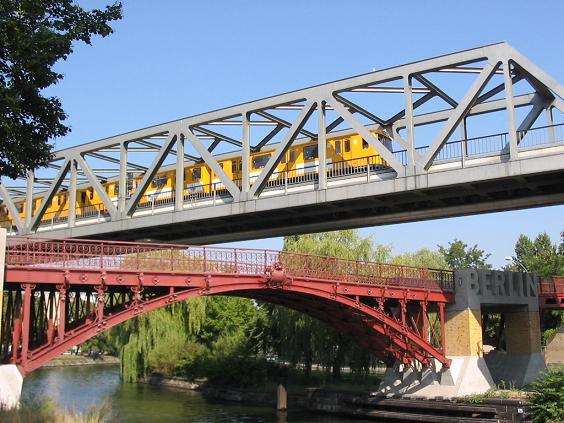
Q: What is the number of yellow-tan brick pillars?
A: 2